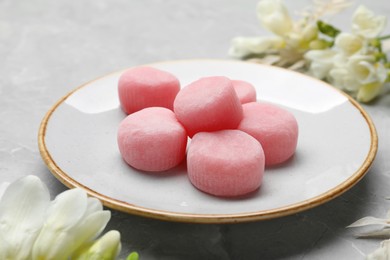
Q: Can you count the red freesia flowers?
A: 0